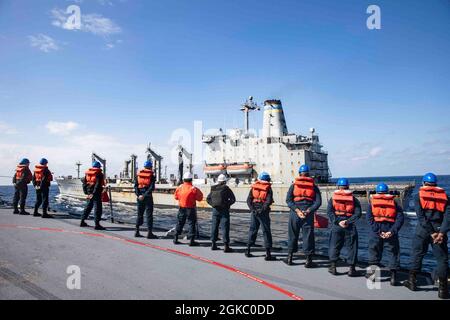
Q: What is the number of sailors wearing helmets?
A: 11